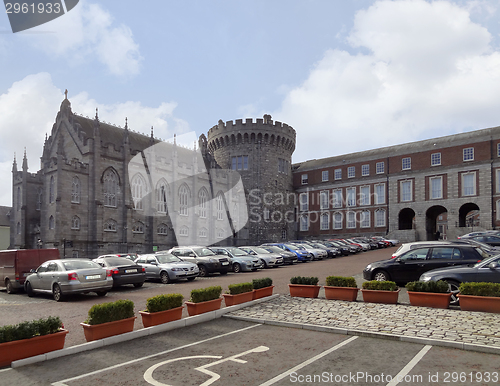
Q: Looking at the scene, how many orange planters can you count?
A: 11